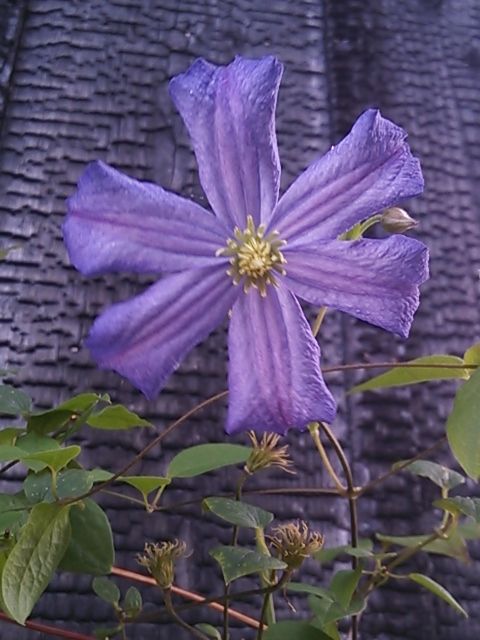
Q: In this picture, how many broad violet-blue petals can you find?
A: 6